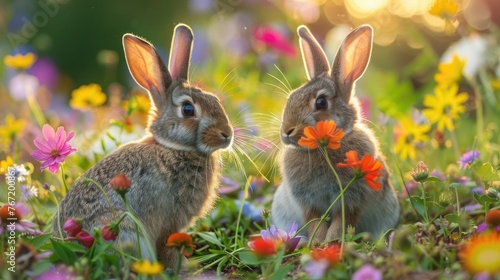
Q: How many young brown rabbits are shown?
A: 2